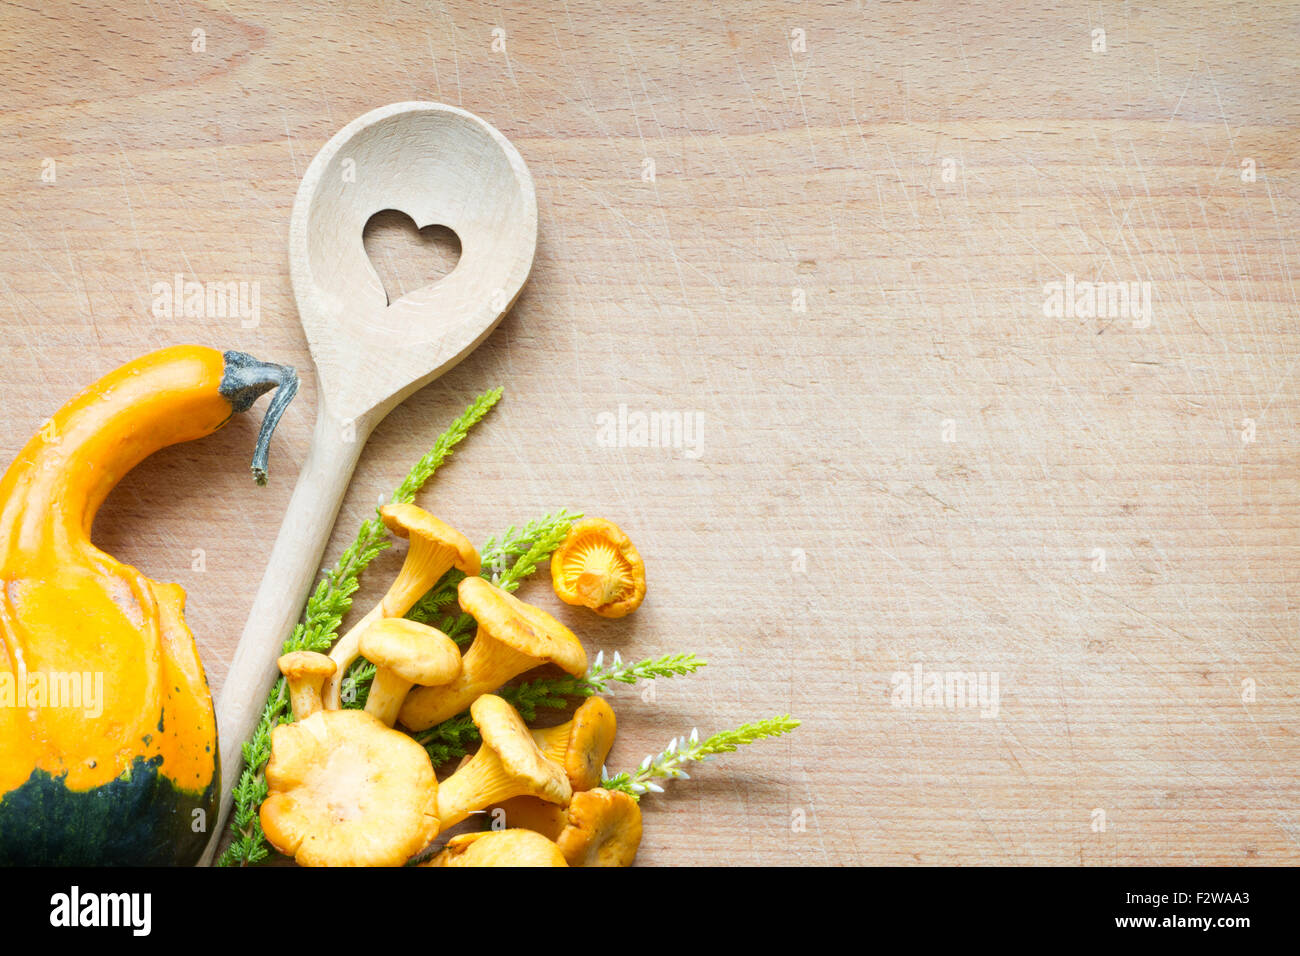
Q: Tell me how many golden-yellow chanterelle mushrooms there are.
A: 10